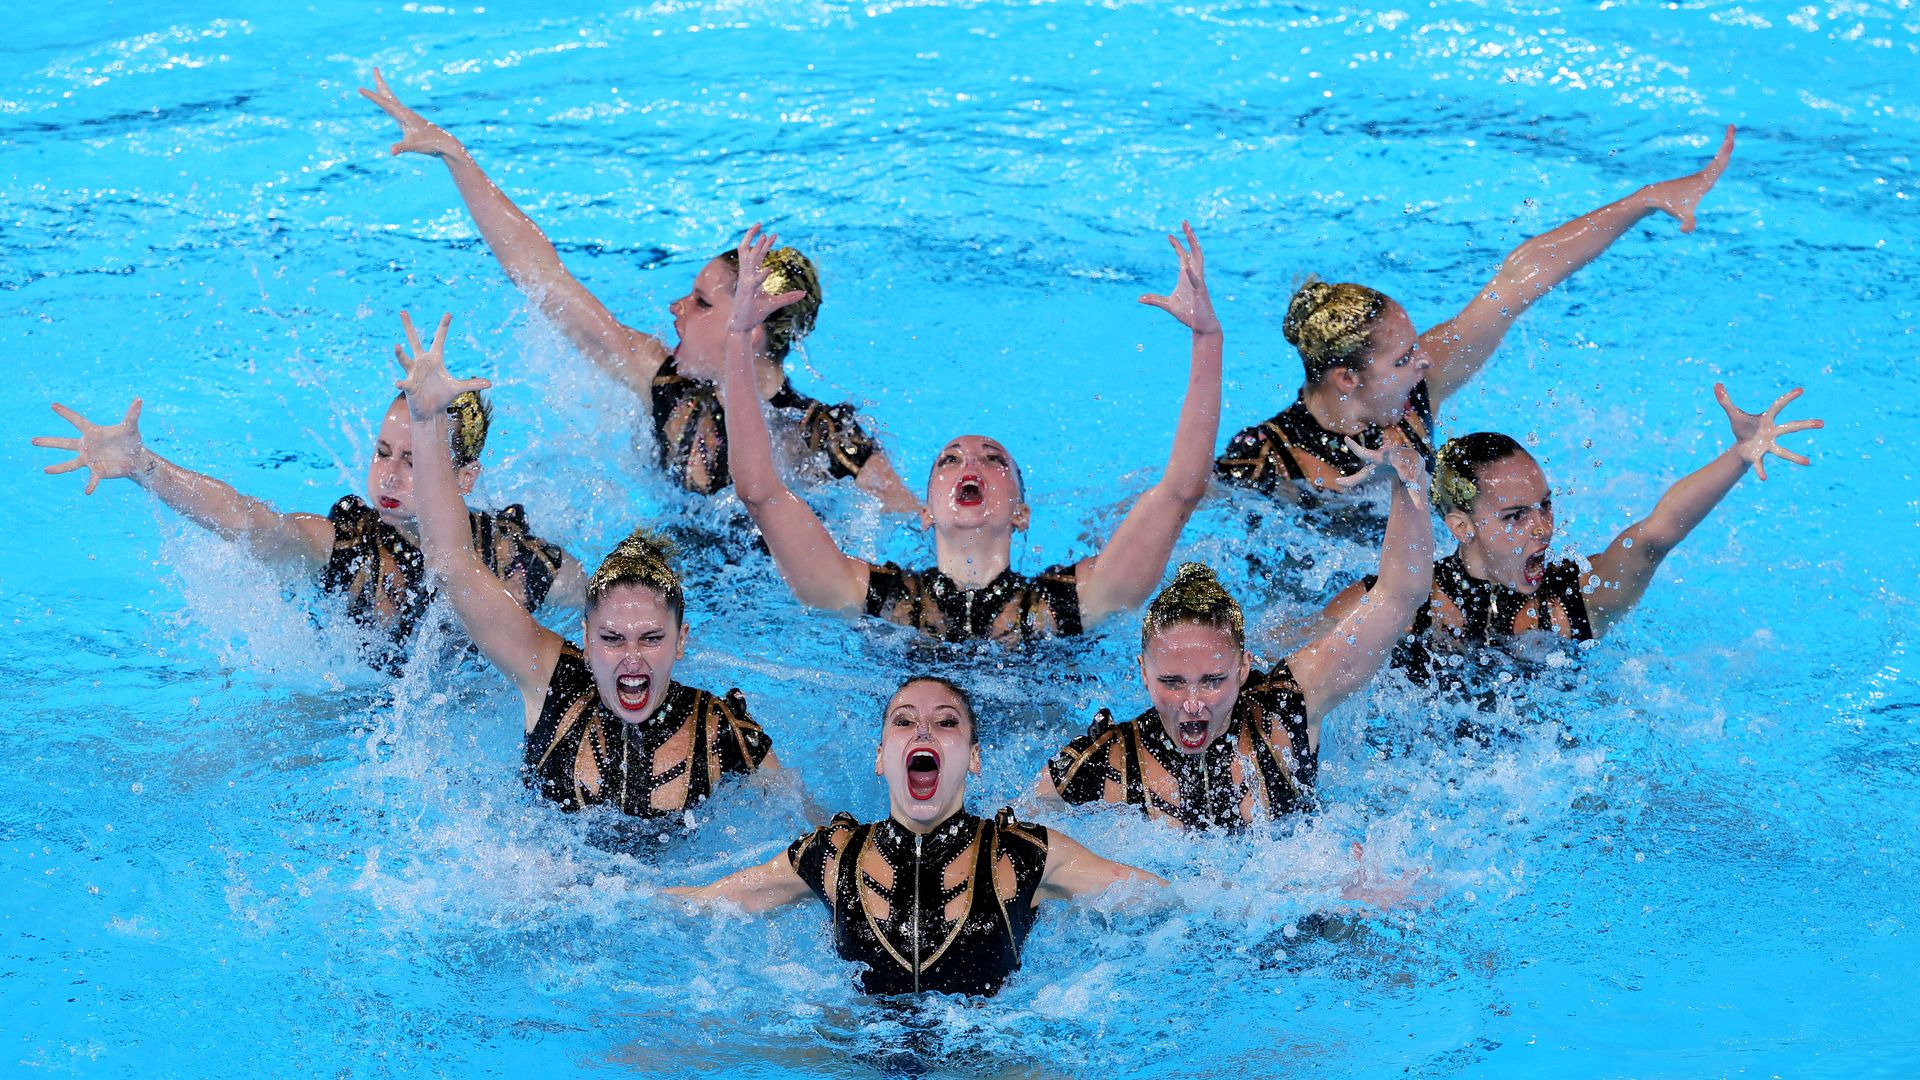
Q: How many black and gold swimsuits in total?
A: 8